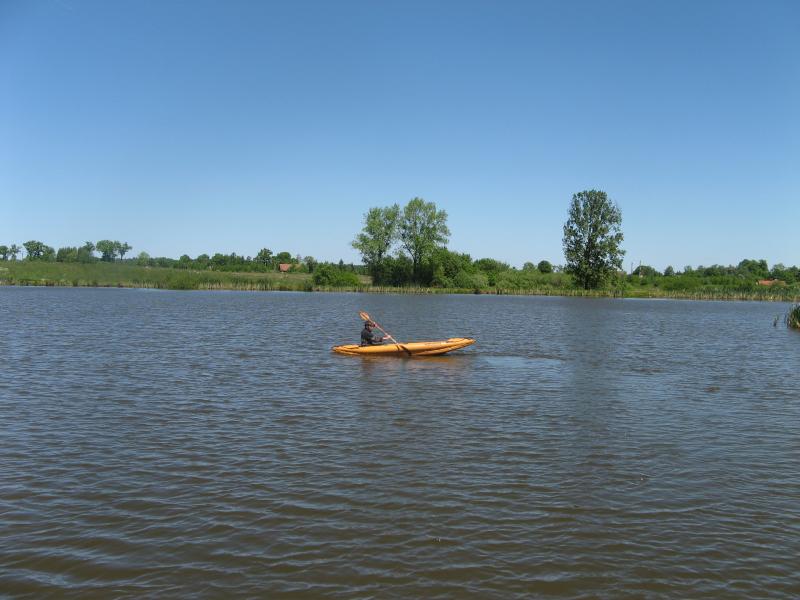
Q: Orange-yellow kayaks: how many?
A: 1